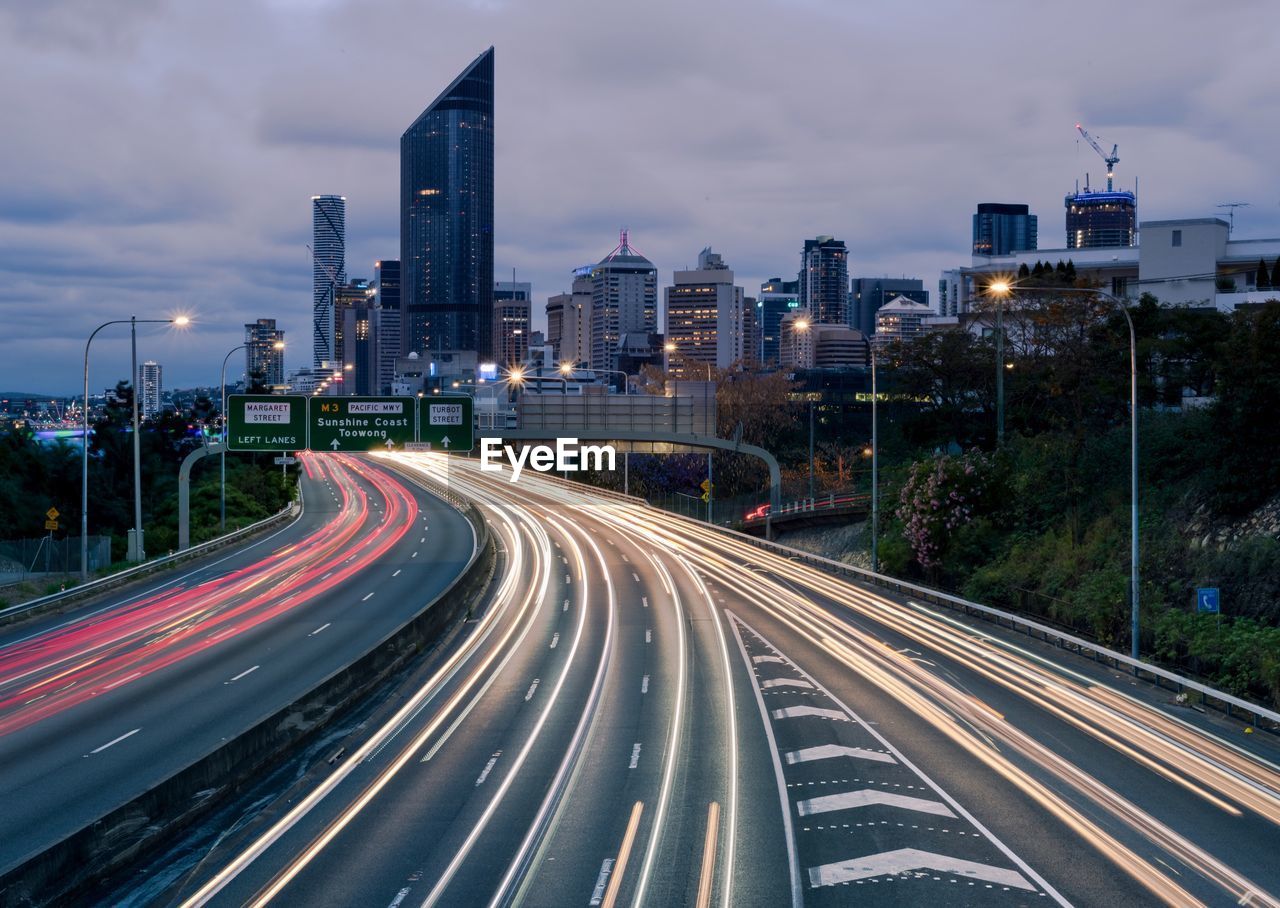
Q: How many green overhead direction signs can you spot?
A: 3